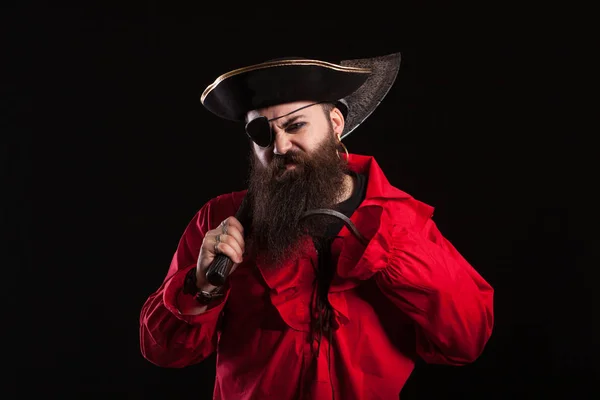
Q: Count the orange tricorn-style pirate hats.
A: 0